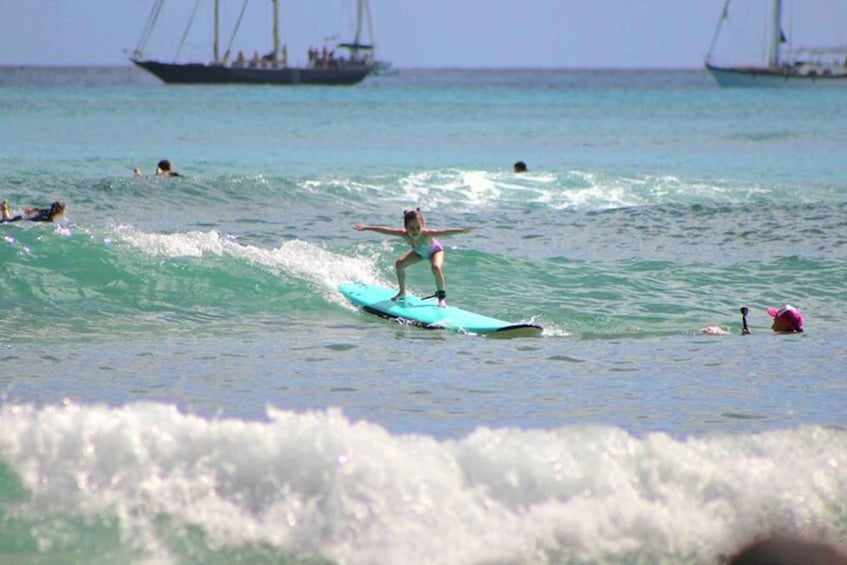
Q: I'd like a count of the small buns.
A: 2